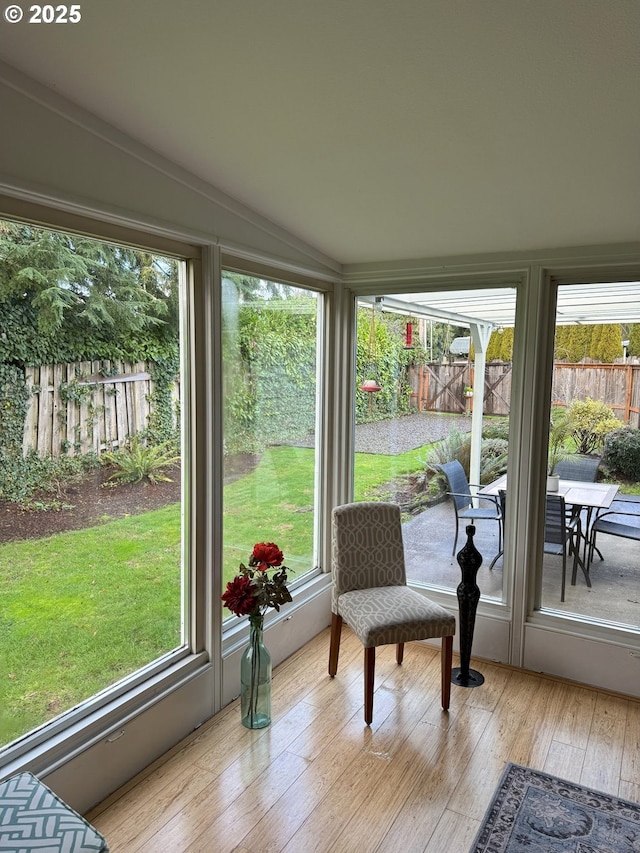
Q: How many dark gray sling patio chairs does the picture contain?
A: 4